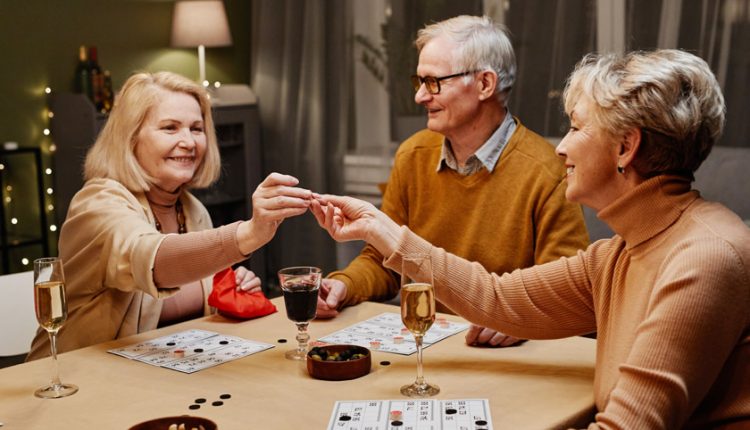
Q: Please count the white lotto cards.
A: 3